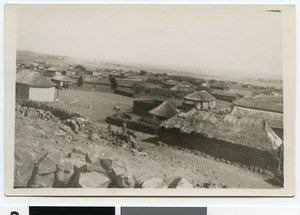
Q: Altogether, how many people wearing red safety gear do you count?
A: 0